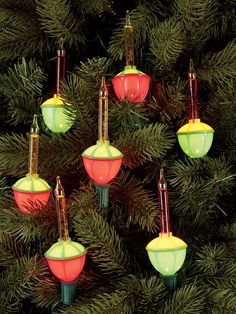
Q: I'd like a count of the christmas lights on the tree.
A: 7